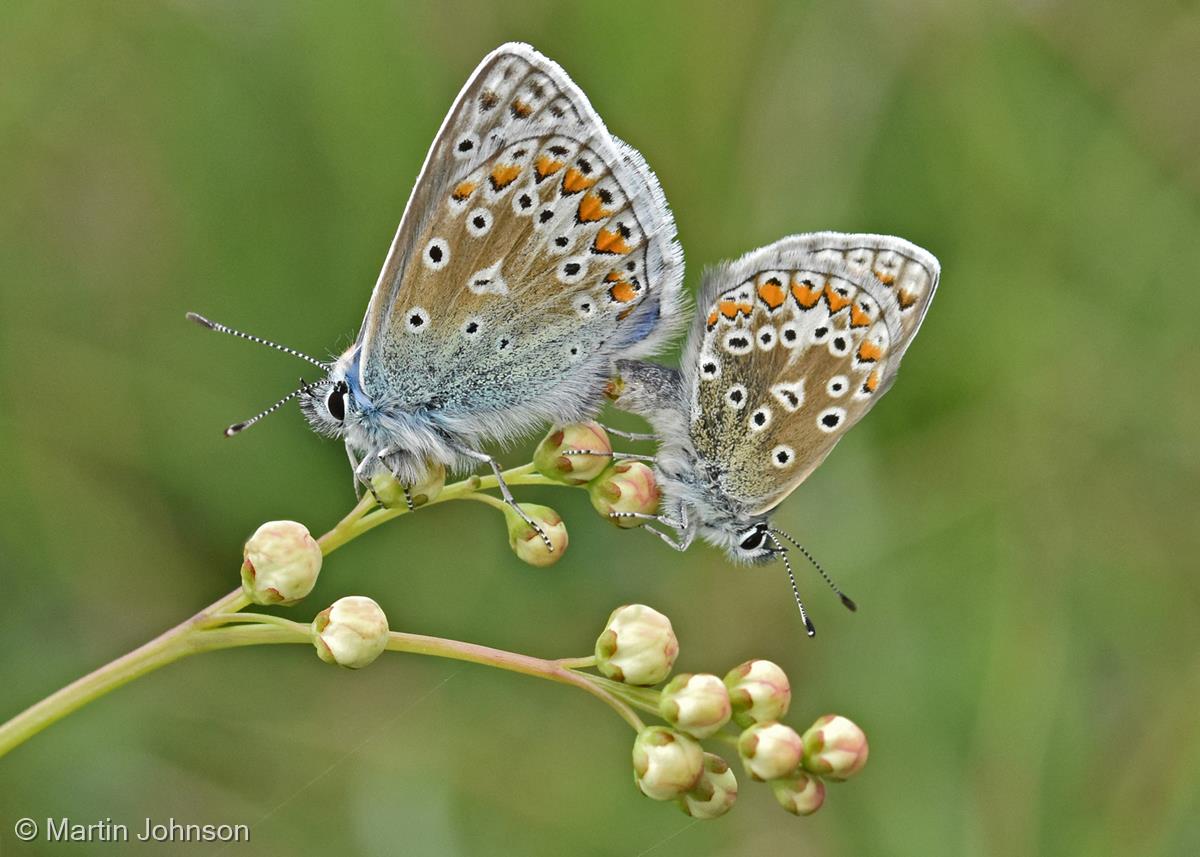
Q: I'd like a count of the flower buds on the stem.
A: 14